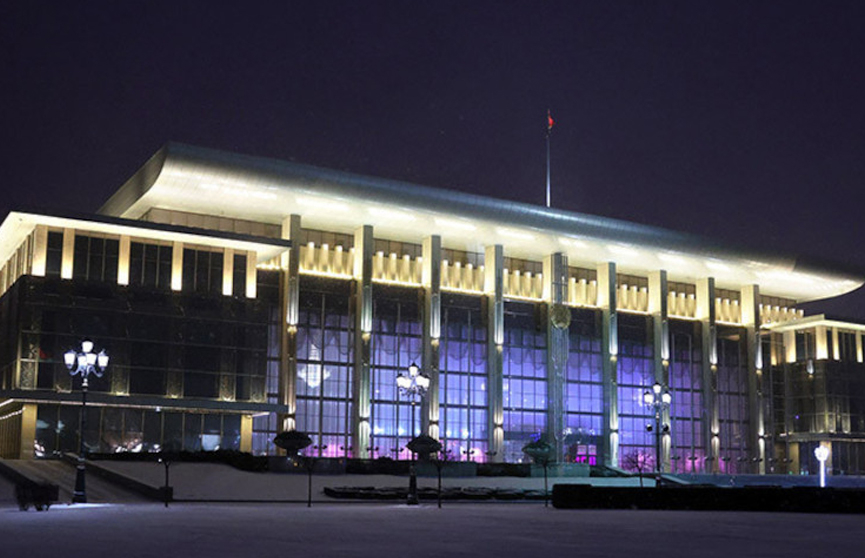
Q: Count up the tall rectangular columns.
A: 9